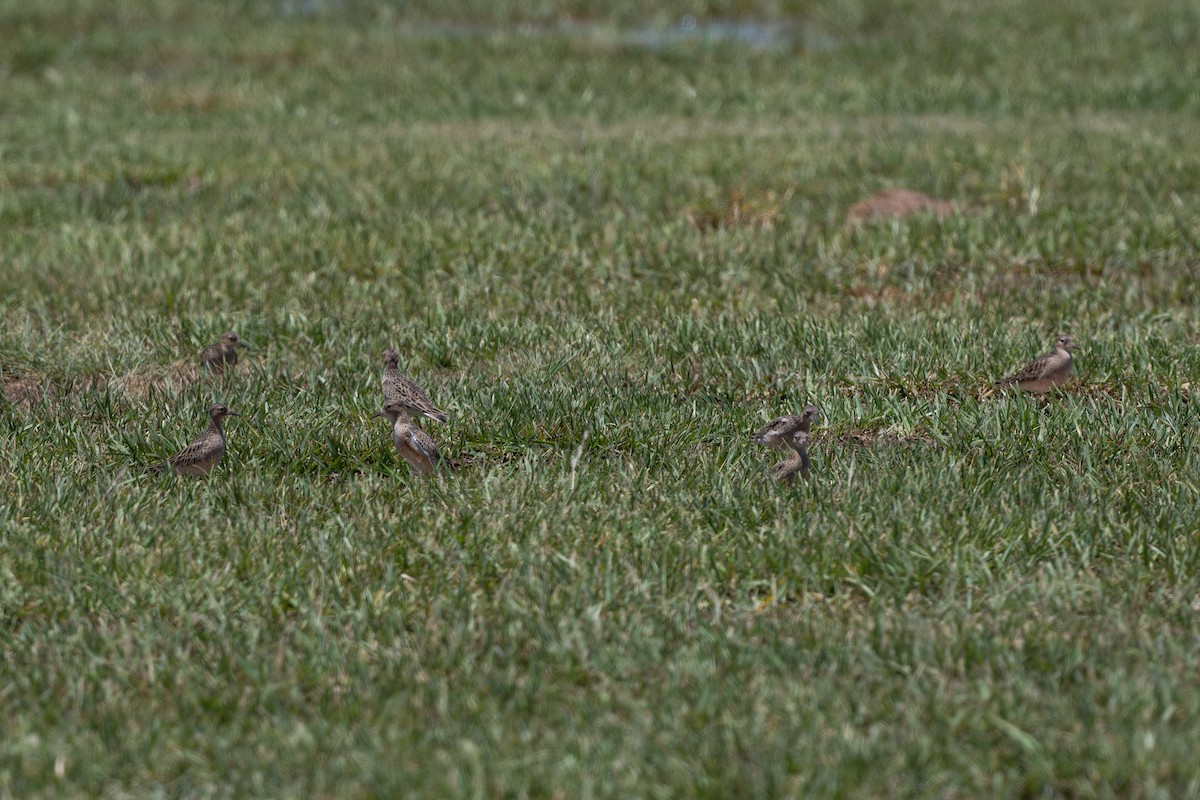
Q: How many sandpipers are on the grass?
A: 7